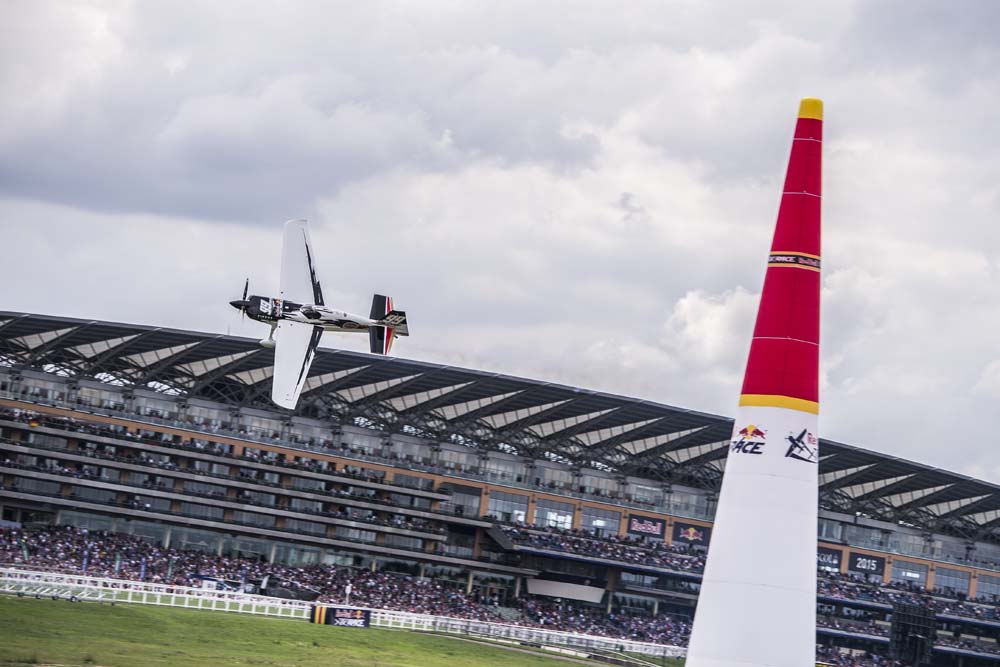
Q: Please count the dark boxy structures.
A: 1